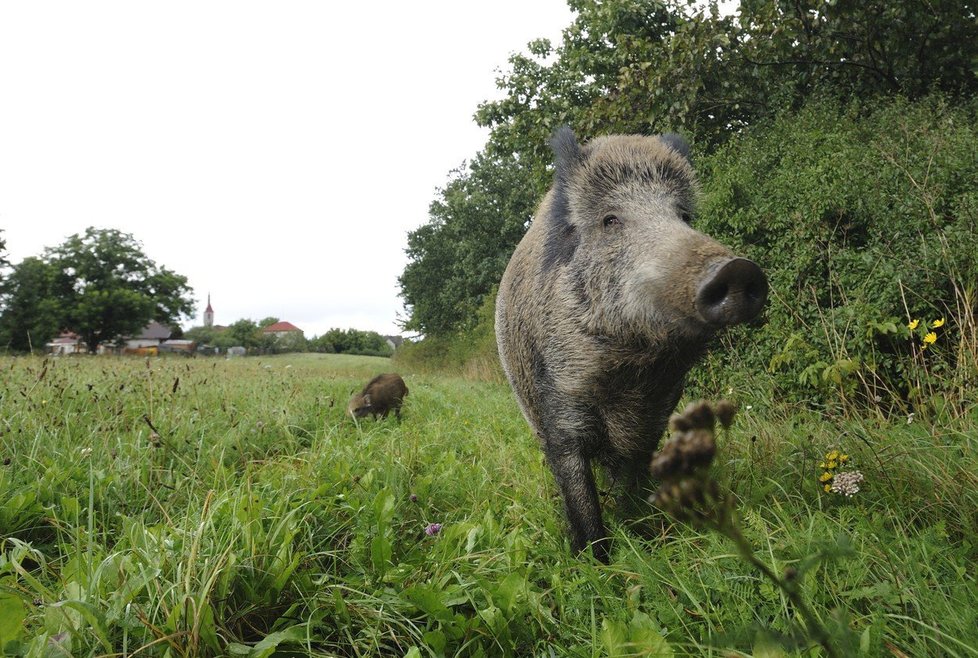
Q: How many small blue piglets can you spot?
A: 0